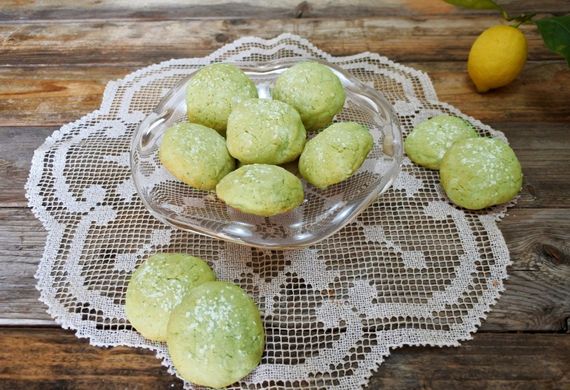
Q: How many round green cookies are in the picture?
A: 10